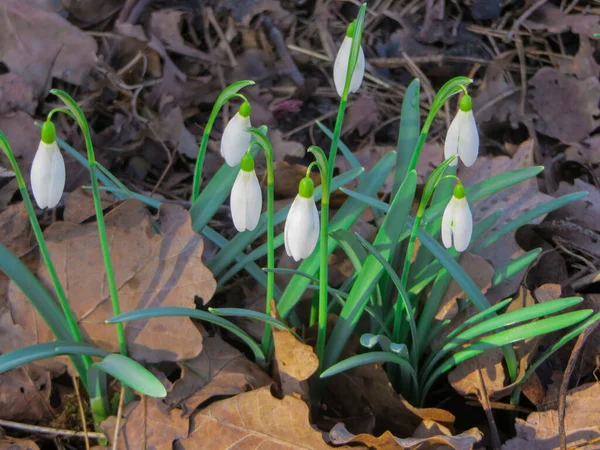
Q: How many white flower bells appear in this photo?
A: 7